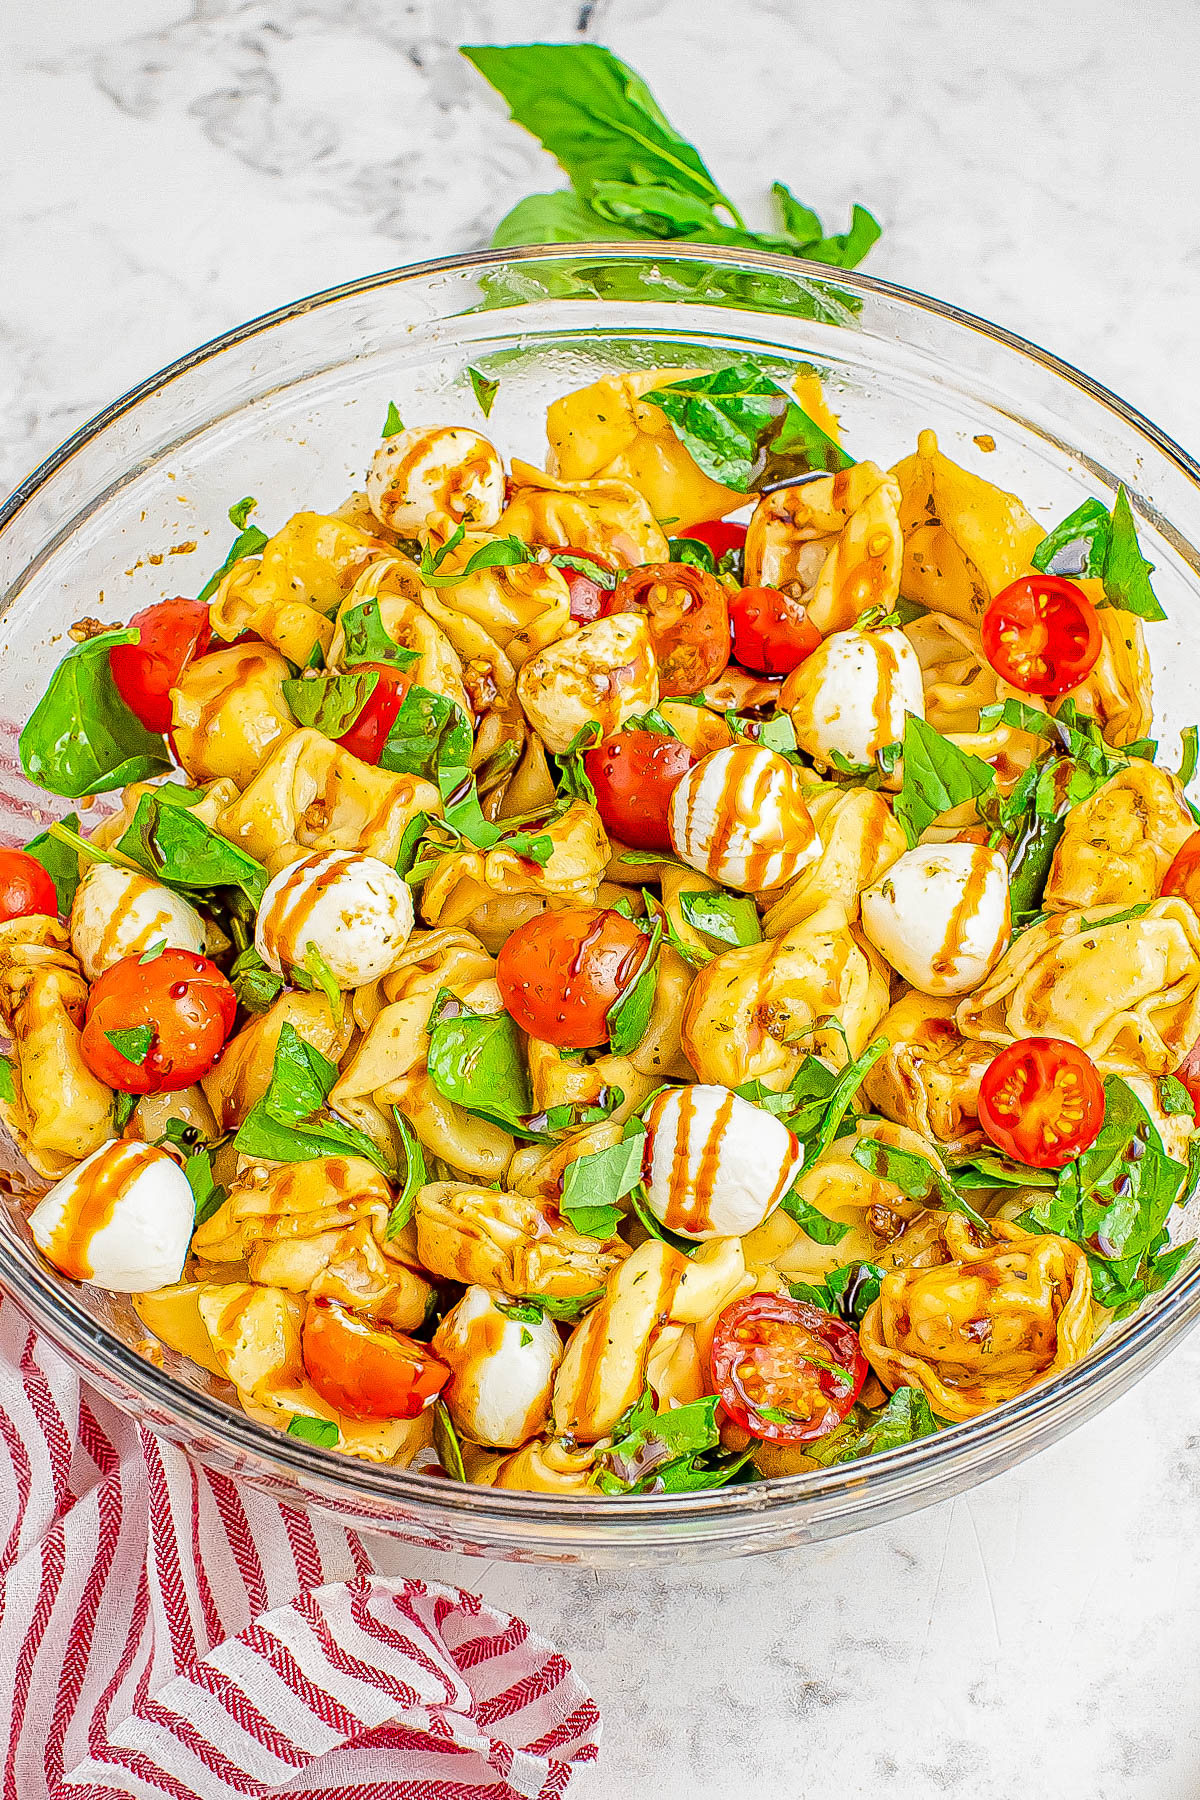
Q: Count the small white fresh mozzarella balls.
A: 10